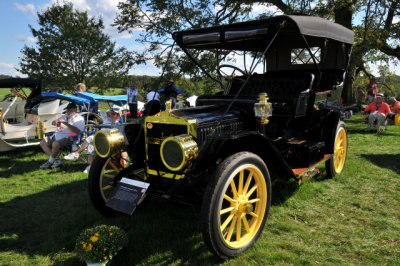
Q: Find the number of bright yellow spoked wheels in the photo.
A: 3